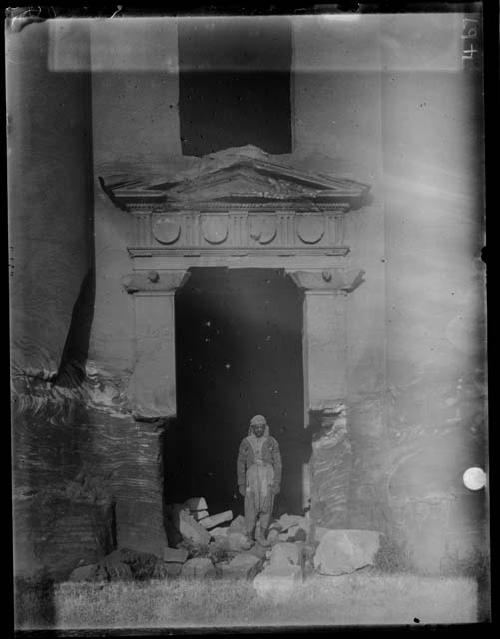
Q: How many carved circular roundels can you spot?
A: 4